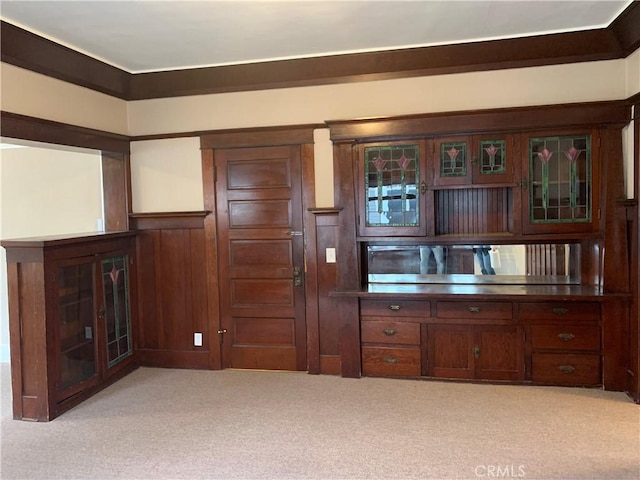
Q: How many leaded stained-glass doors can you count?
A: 5